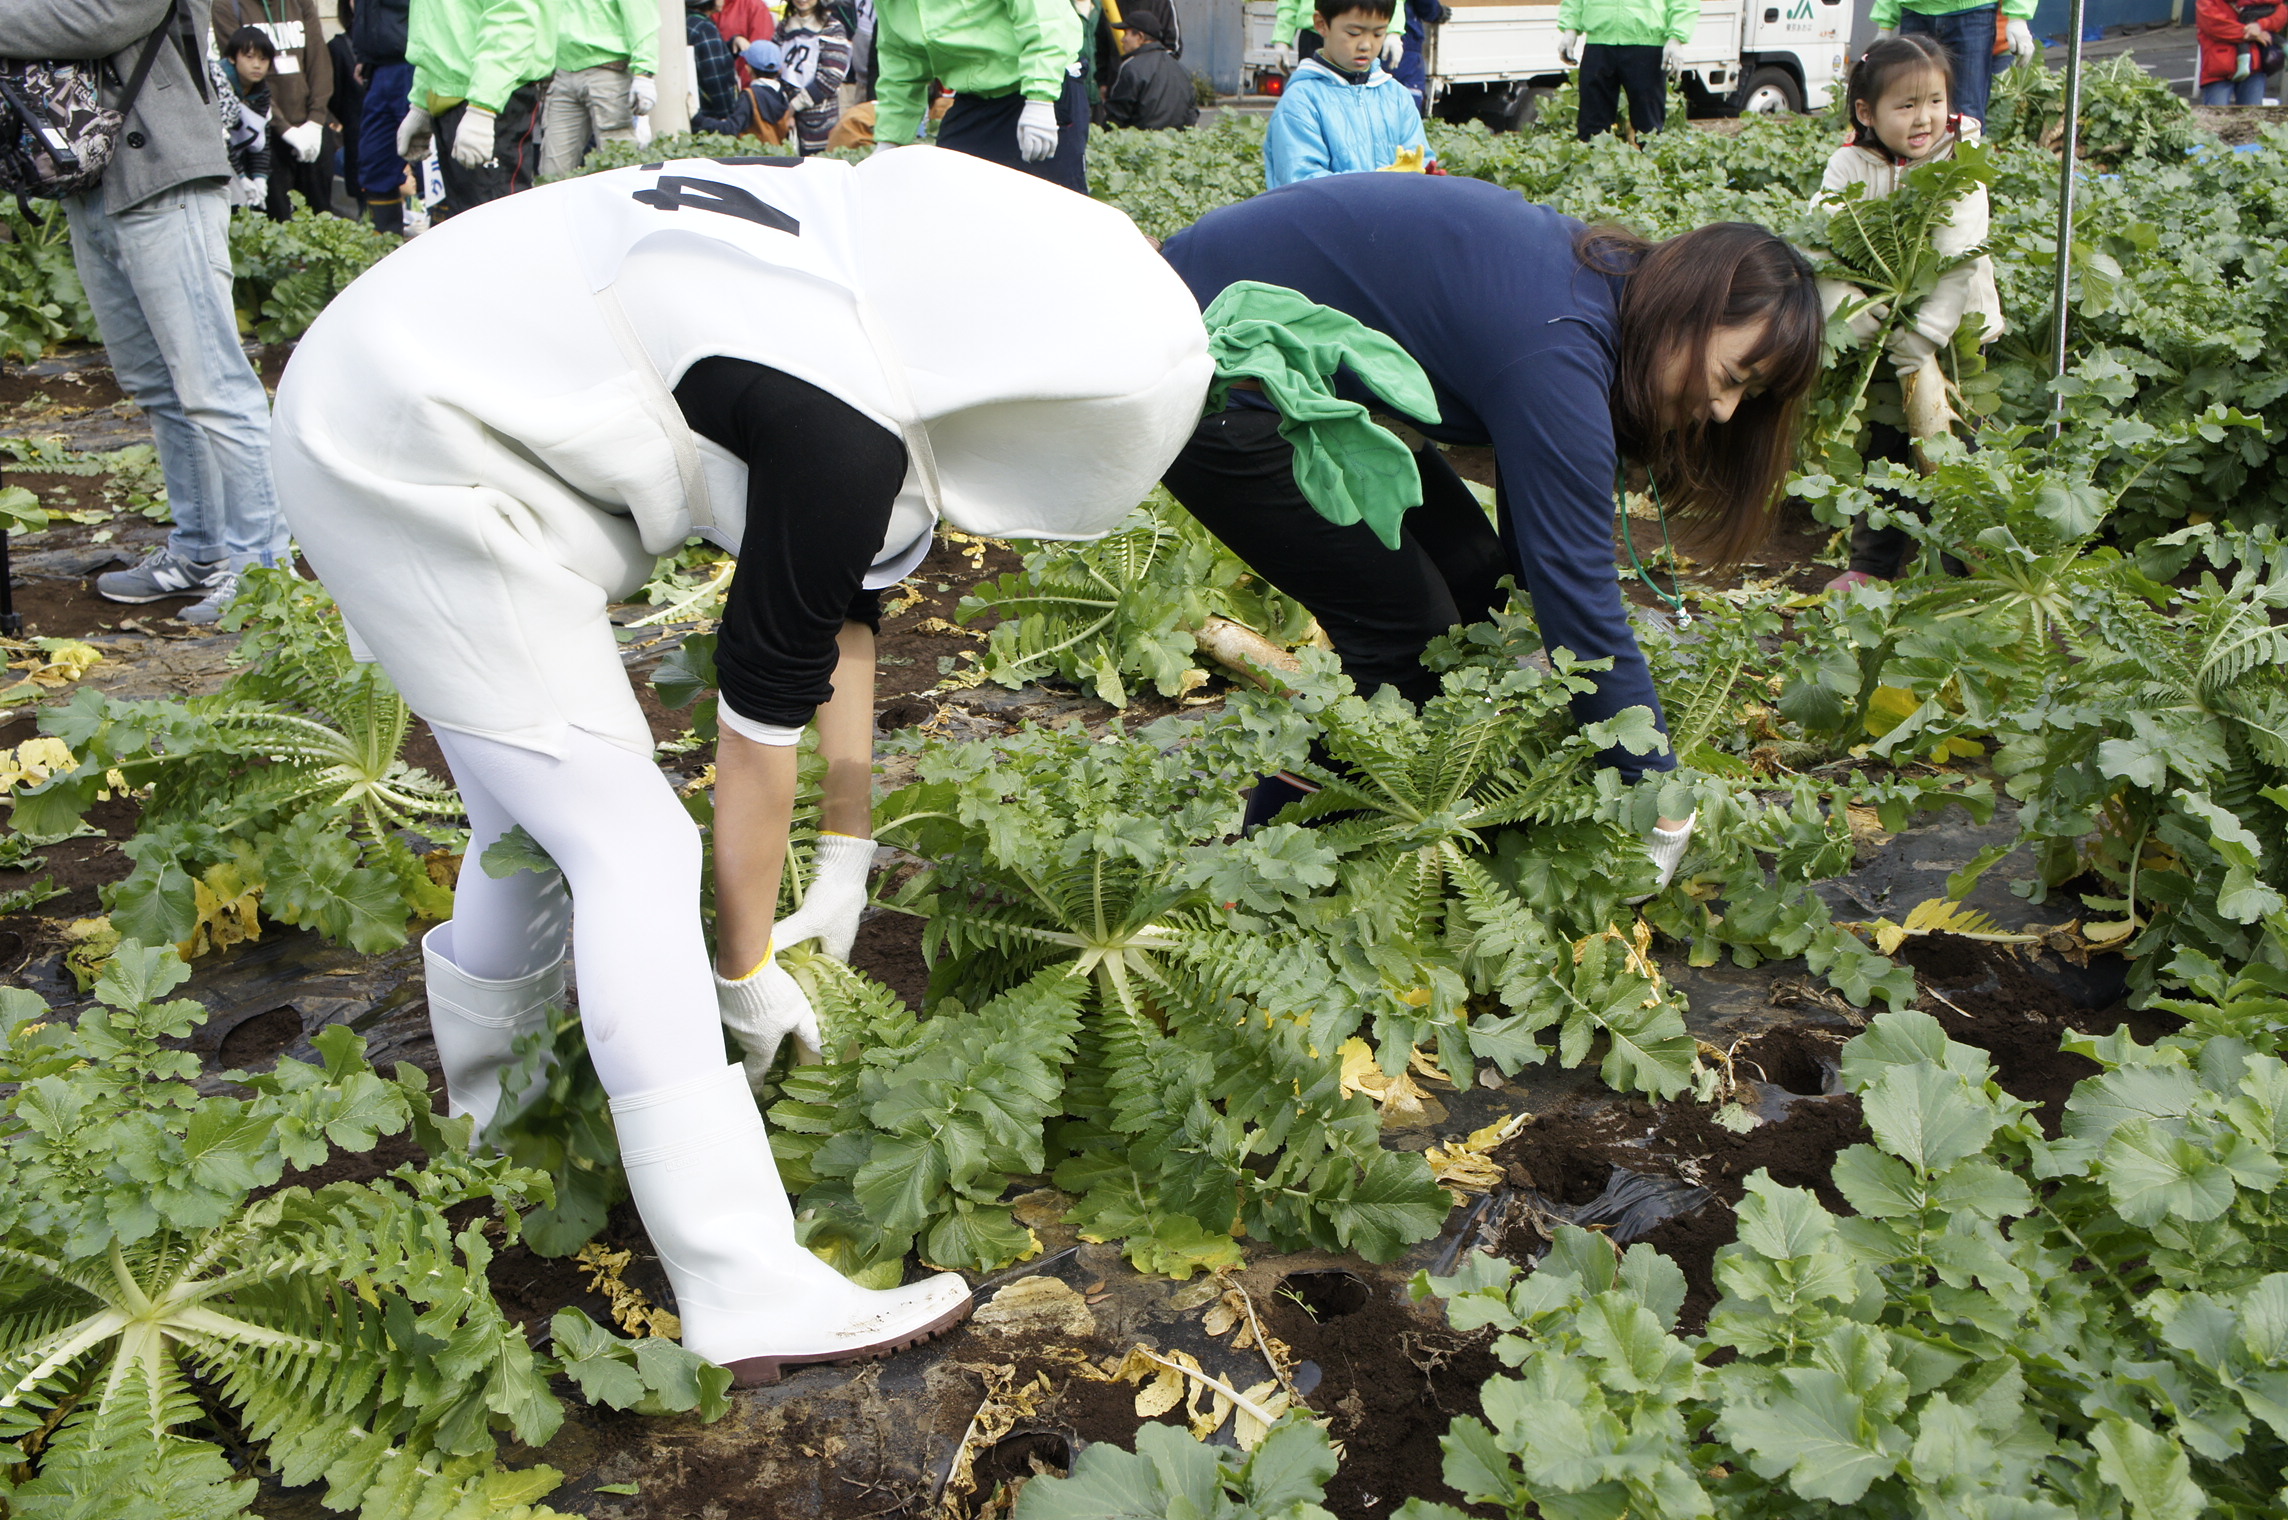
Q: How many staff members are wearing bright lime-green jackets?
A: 6